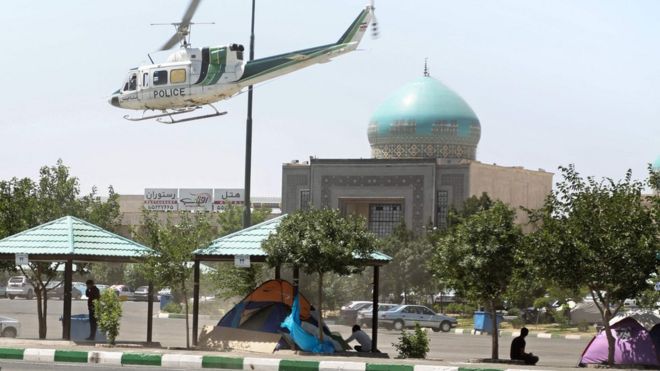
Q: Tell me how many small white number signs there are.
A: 2